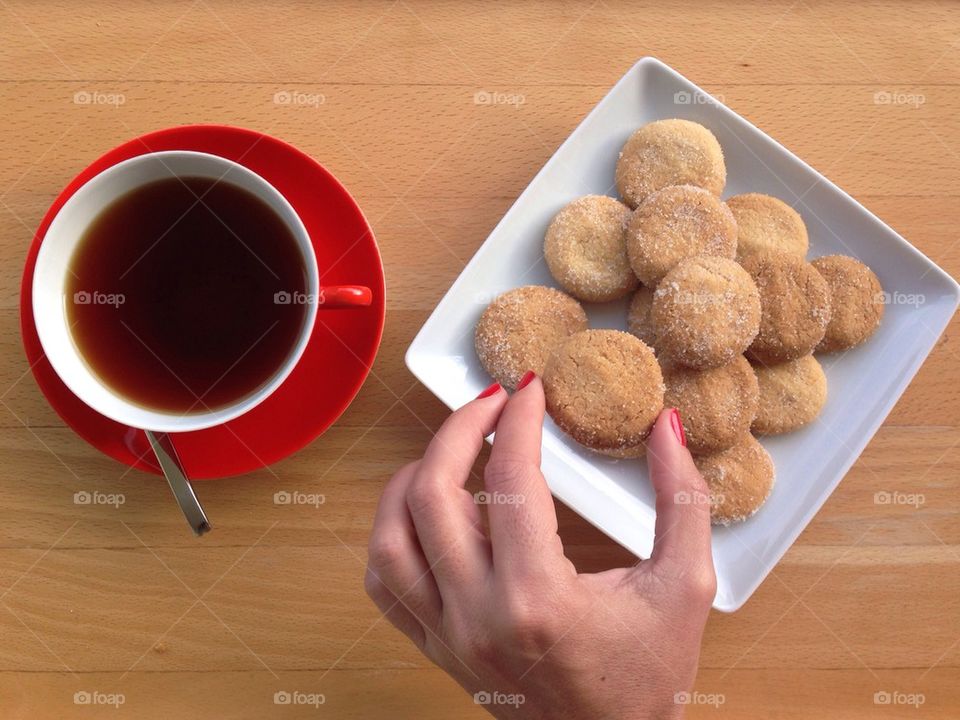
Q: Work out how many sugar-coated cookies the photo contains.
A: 14